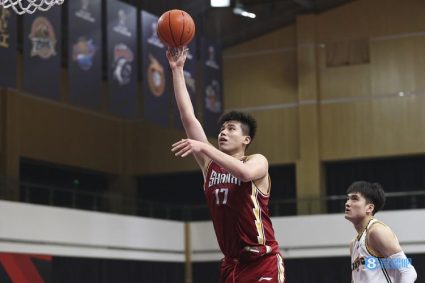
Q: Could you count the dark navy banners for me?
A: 7